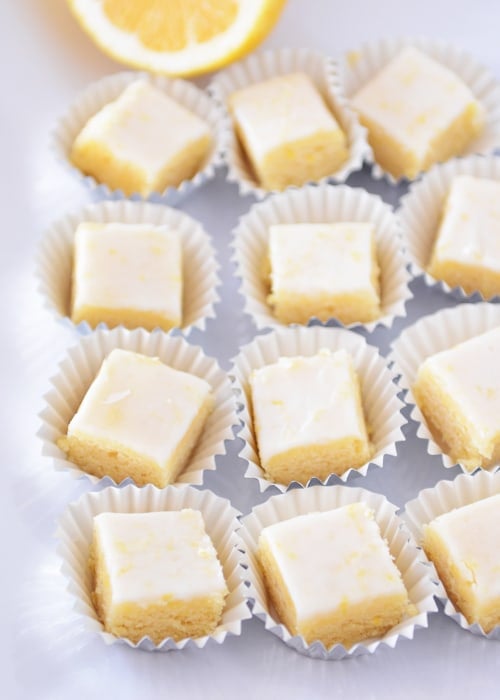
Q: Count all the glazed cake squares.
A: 12